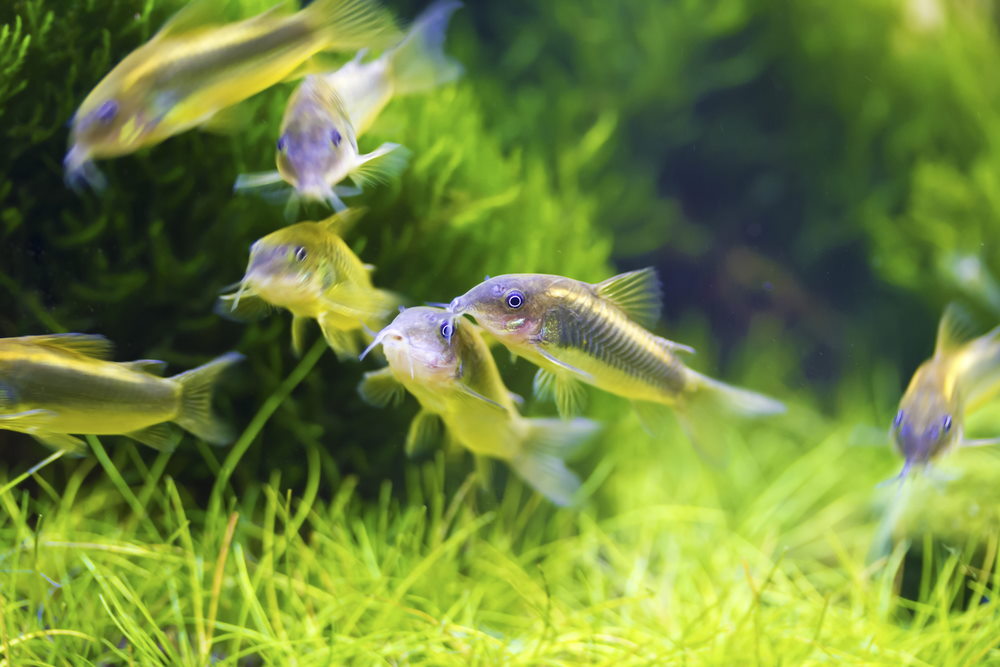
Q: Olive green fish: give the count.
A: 7